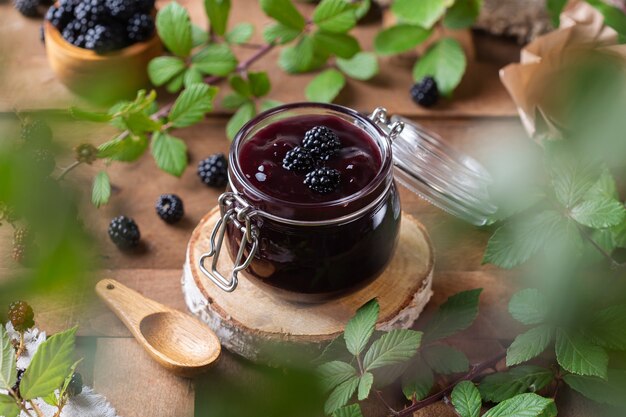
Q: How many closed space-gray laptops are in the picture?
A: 0